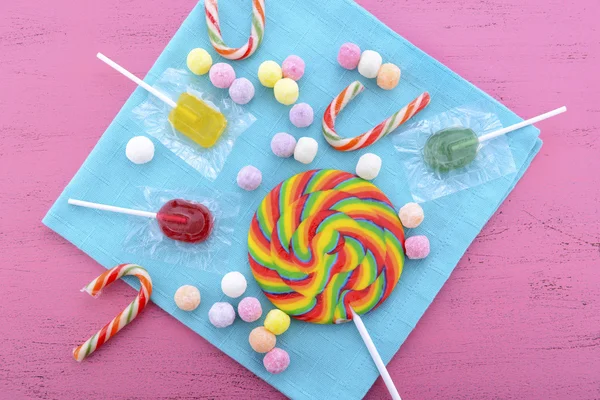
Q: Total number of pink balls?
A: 6